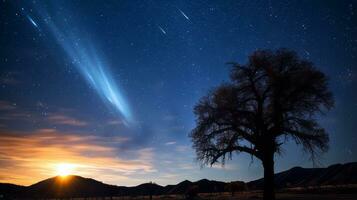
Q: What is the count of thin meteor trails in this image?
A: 3